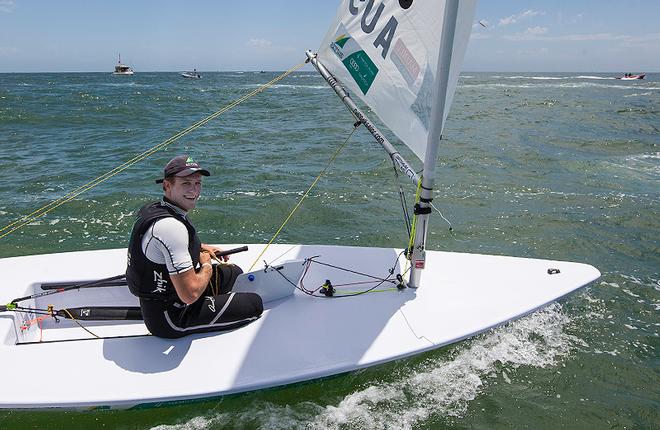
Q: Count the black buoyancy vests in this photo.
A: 1